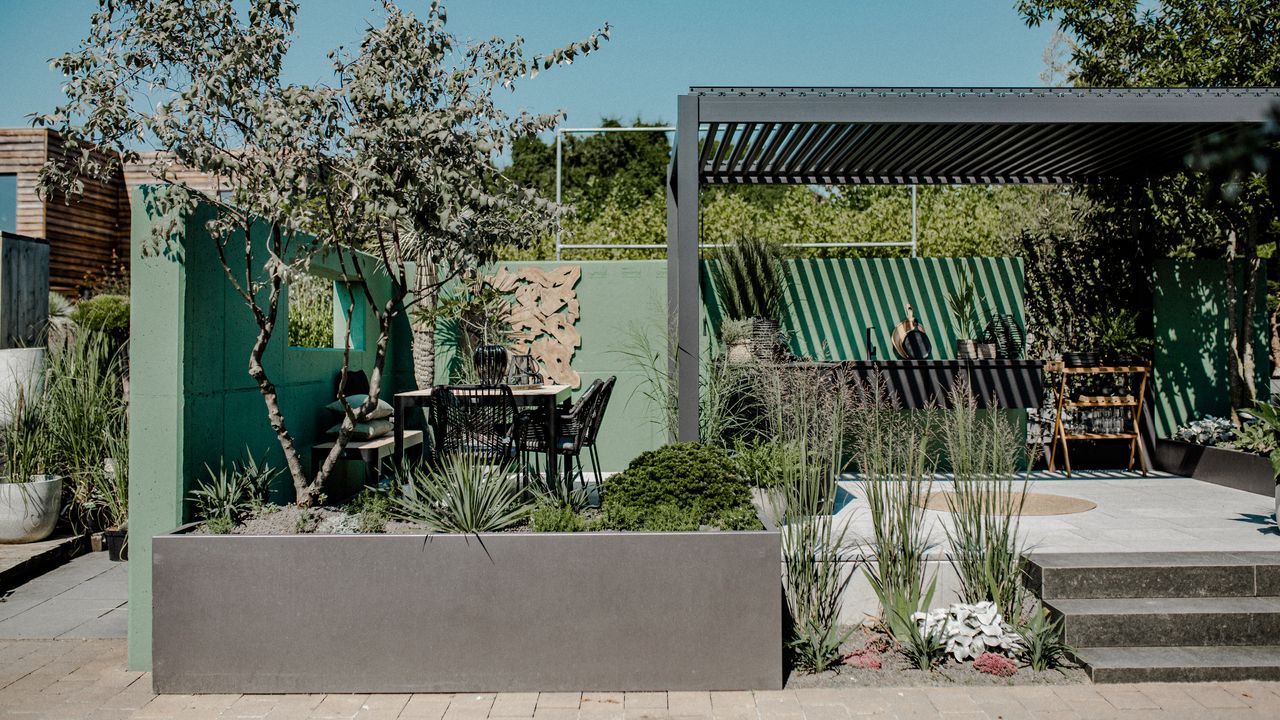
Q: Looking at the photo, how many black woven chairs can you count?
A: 3